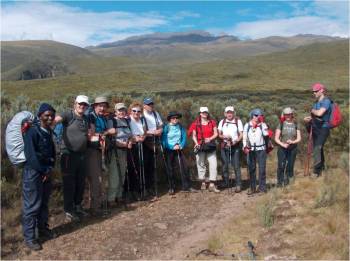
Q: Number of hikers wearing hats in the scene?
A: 11